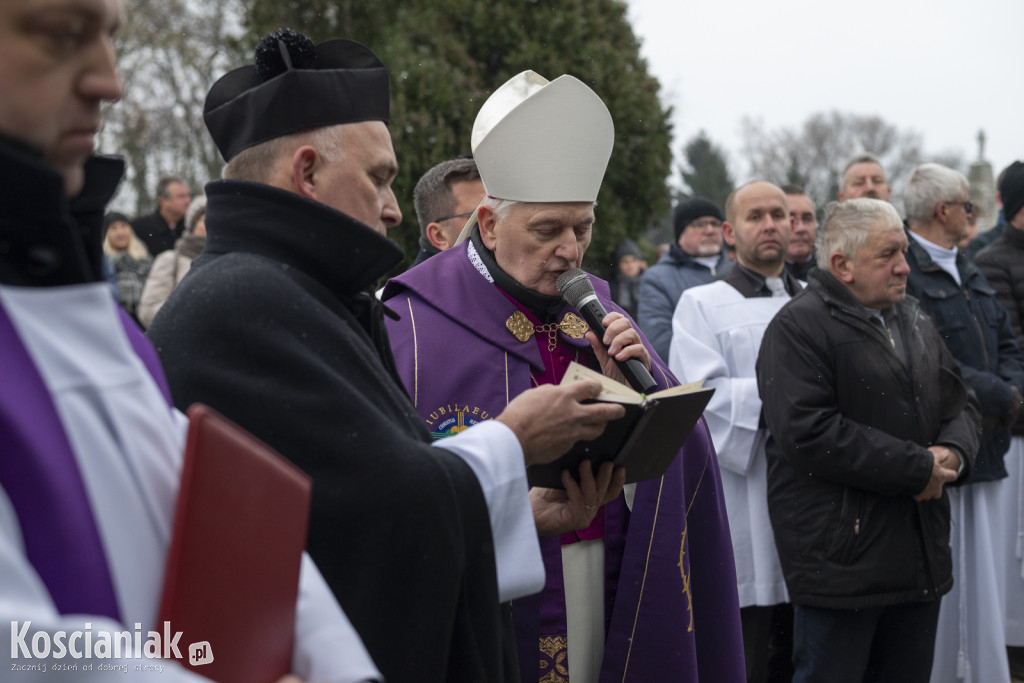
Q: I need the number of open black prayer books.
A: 1